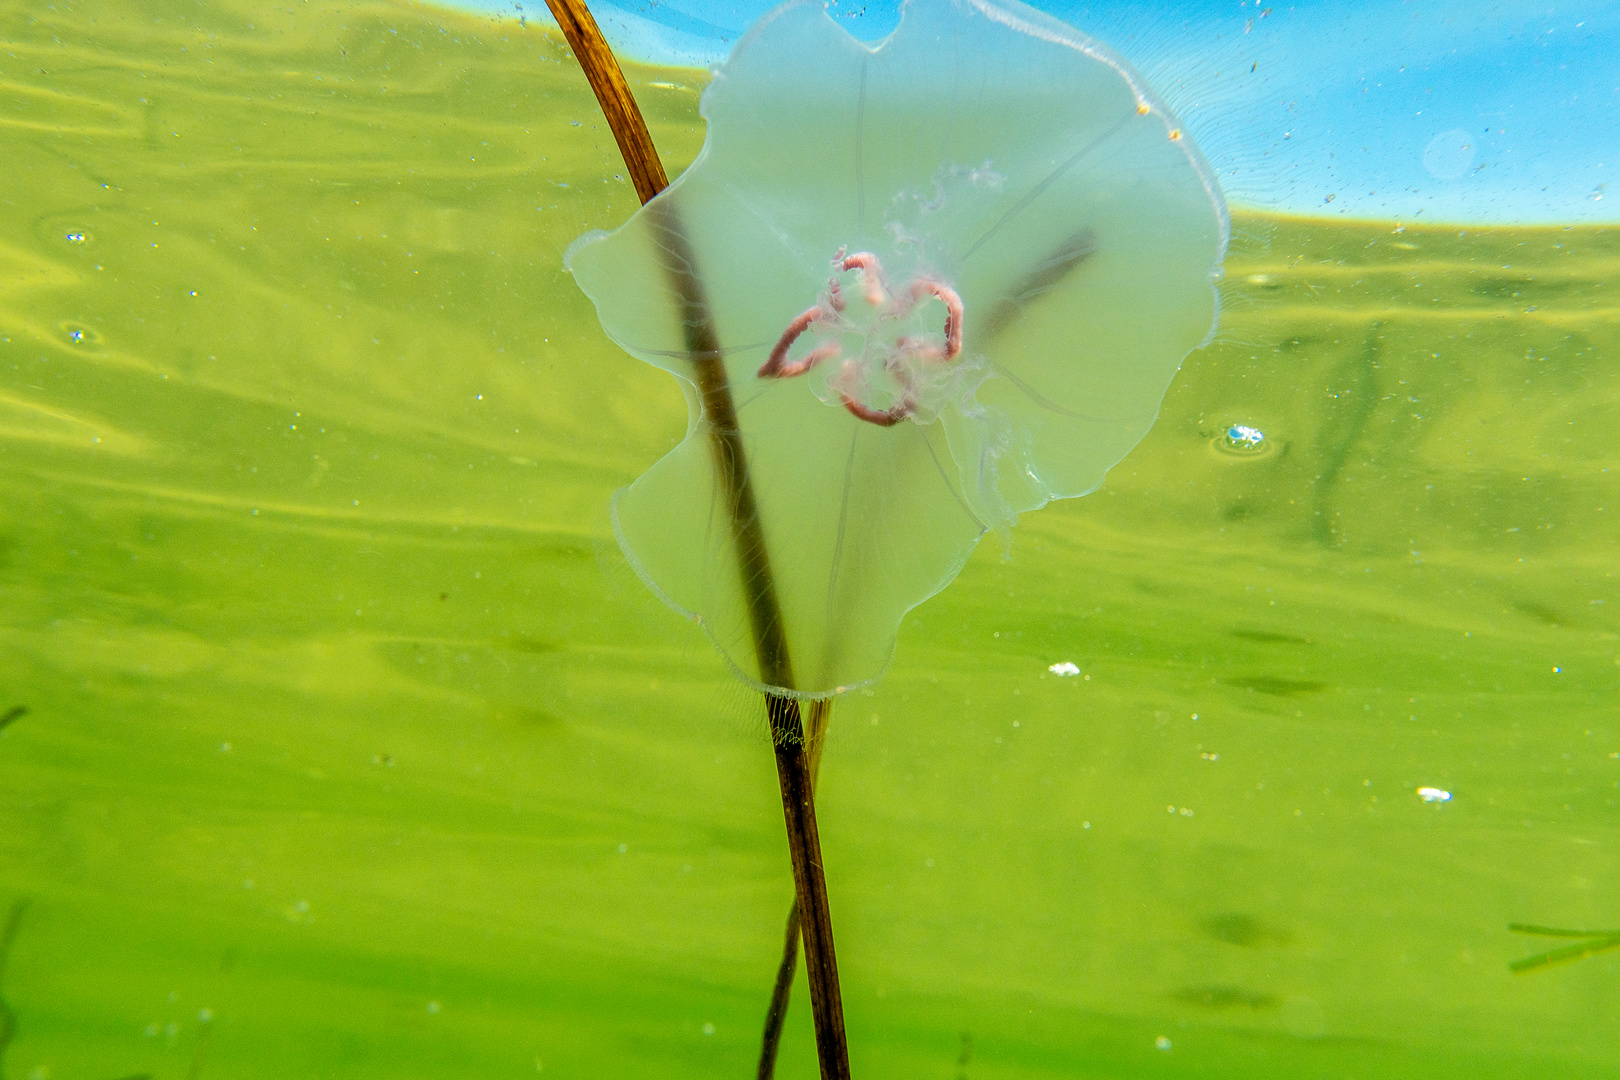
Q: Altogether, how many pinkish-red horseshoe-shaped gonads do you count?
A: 4